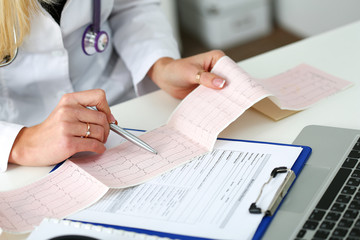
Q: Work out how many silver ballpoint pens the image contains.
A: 1